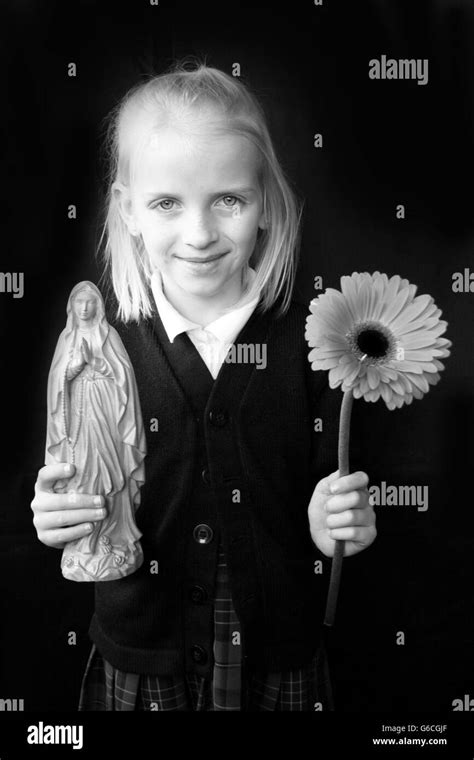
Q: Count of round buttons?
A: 5